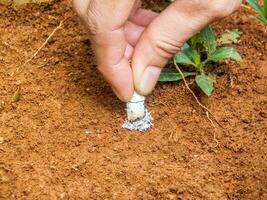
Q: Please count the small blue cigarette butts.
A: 0